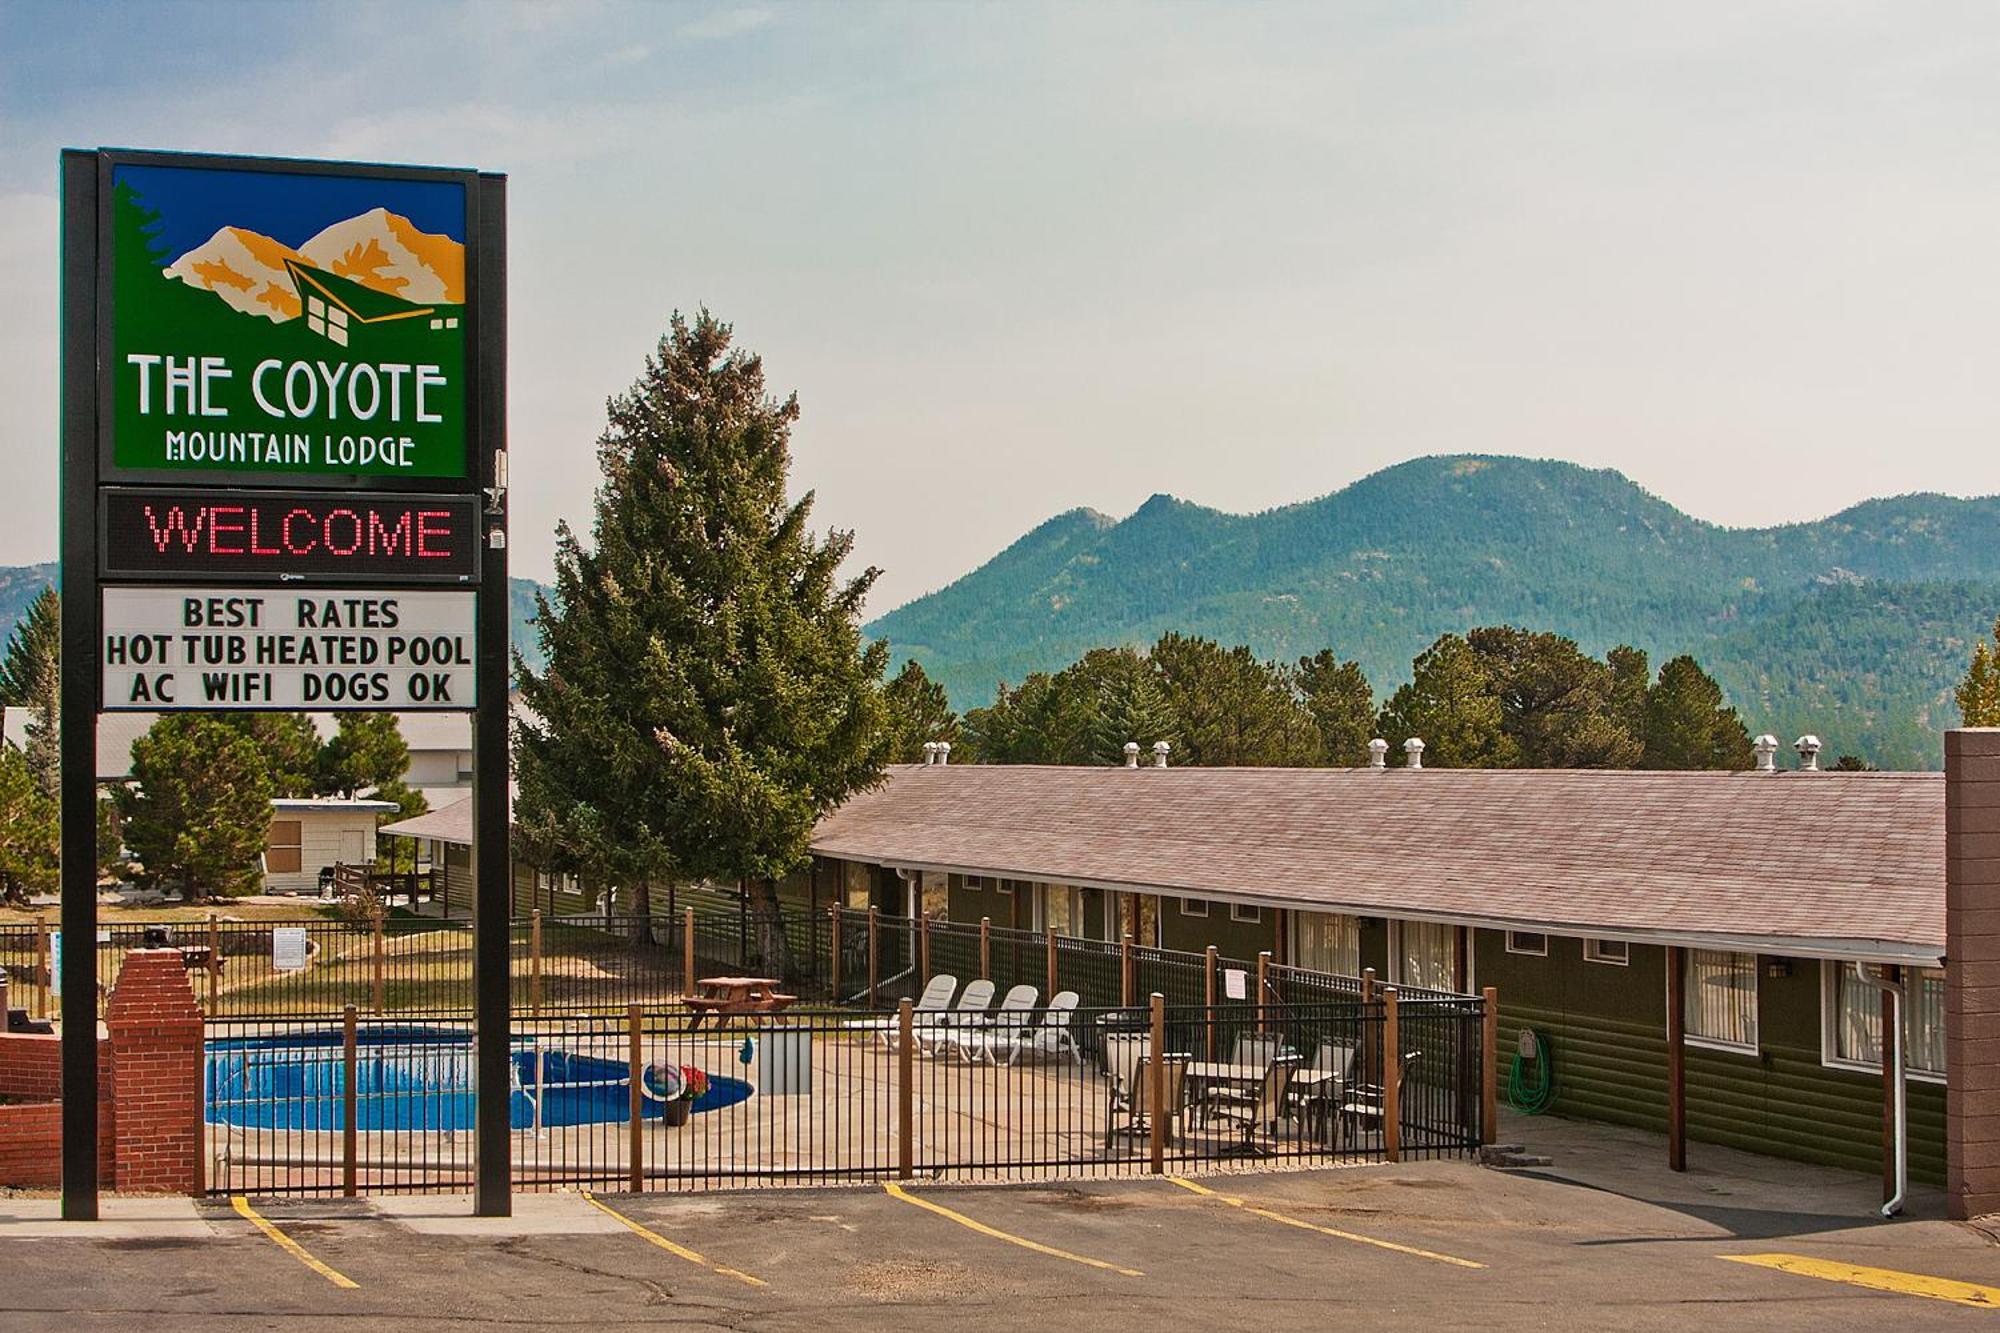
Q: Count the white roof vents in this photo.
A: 8